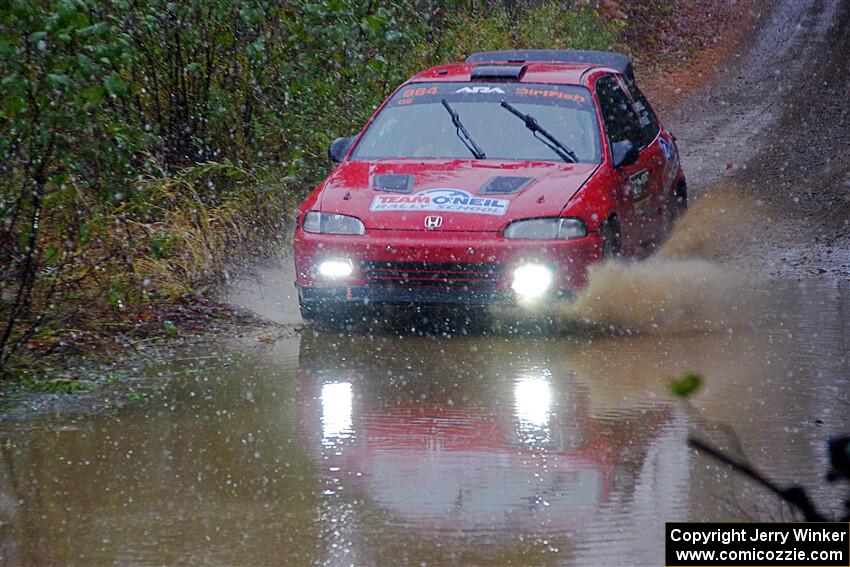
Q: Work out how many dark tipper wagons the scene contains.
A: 0